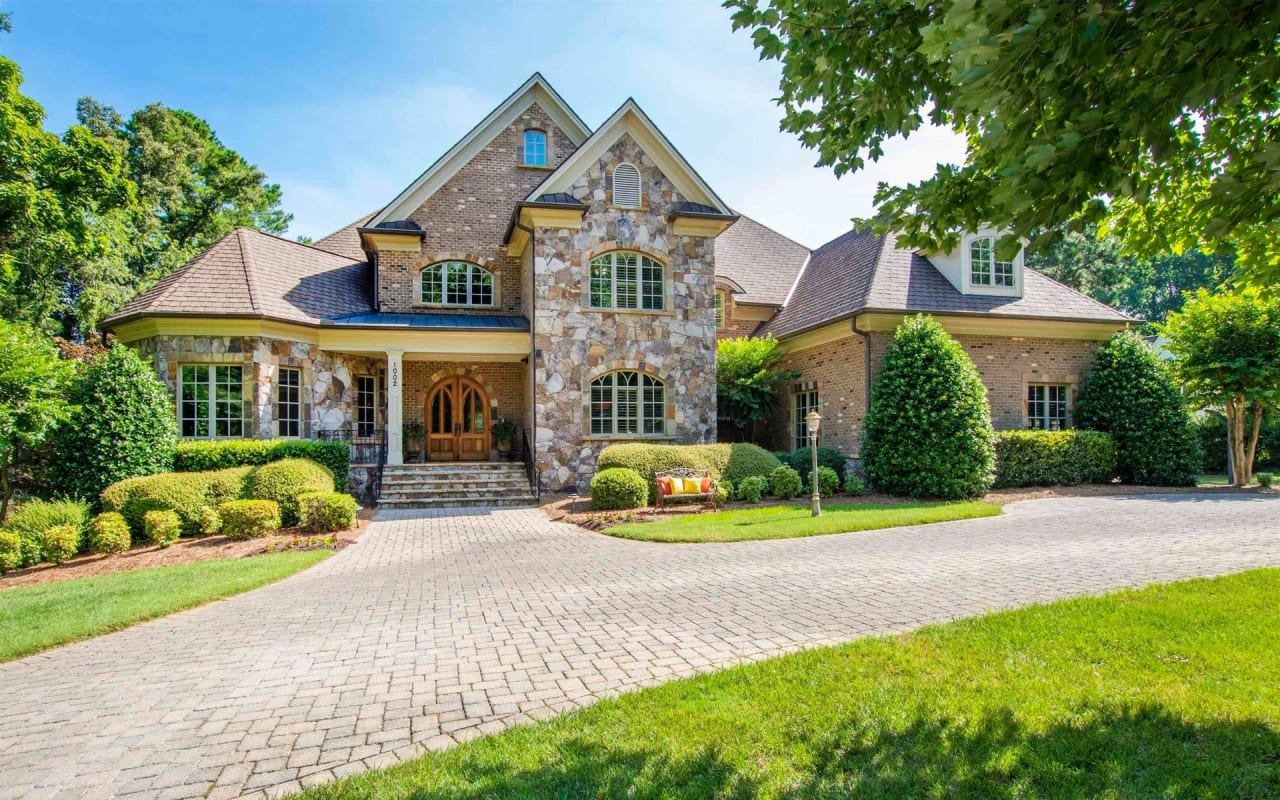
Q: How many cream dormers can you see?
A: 1